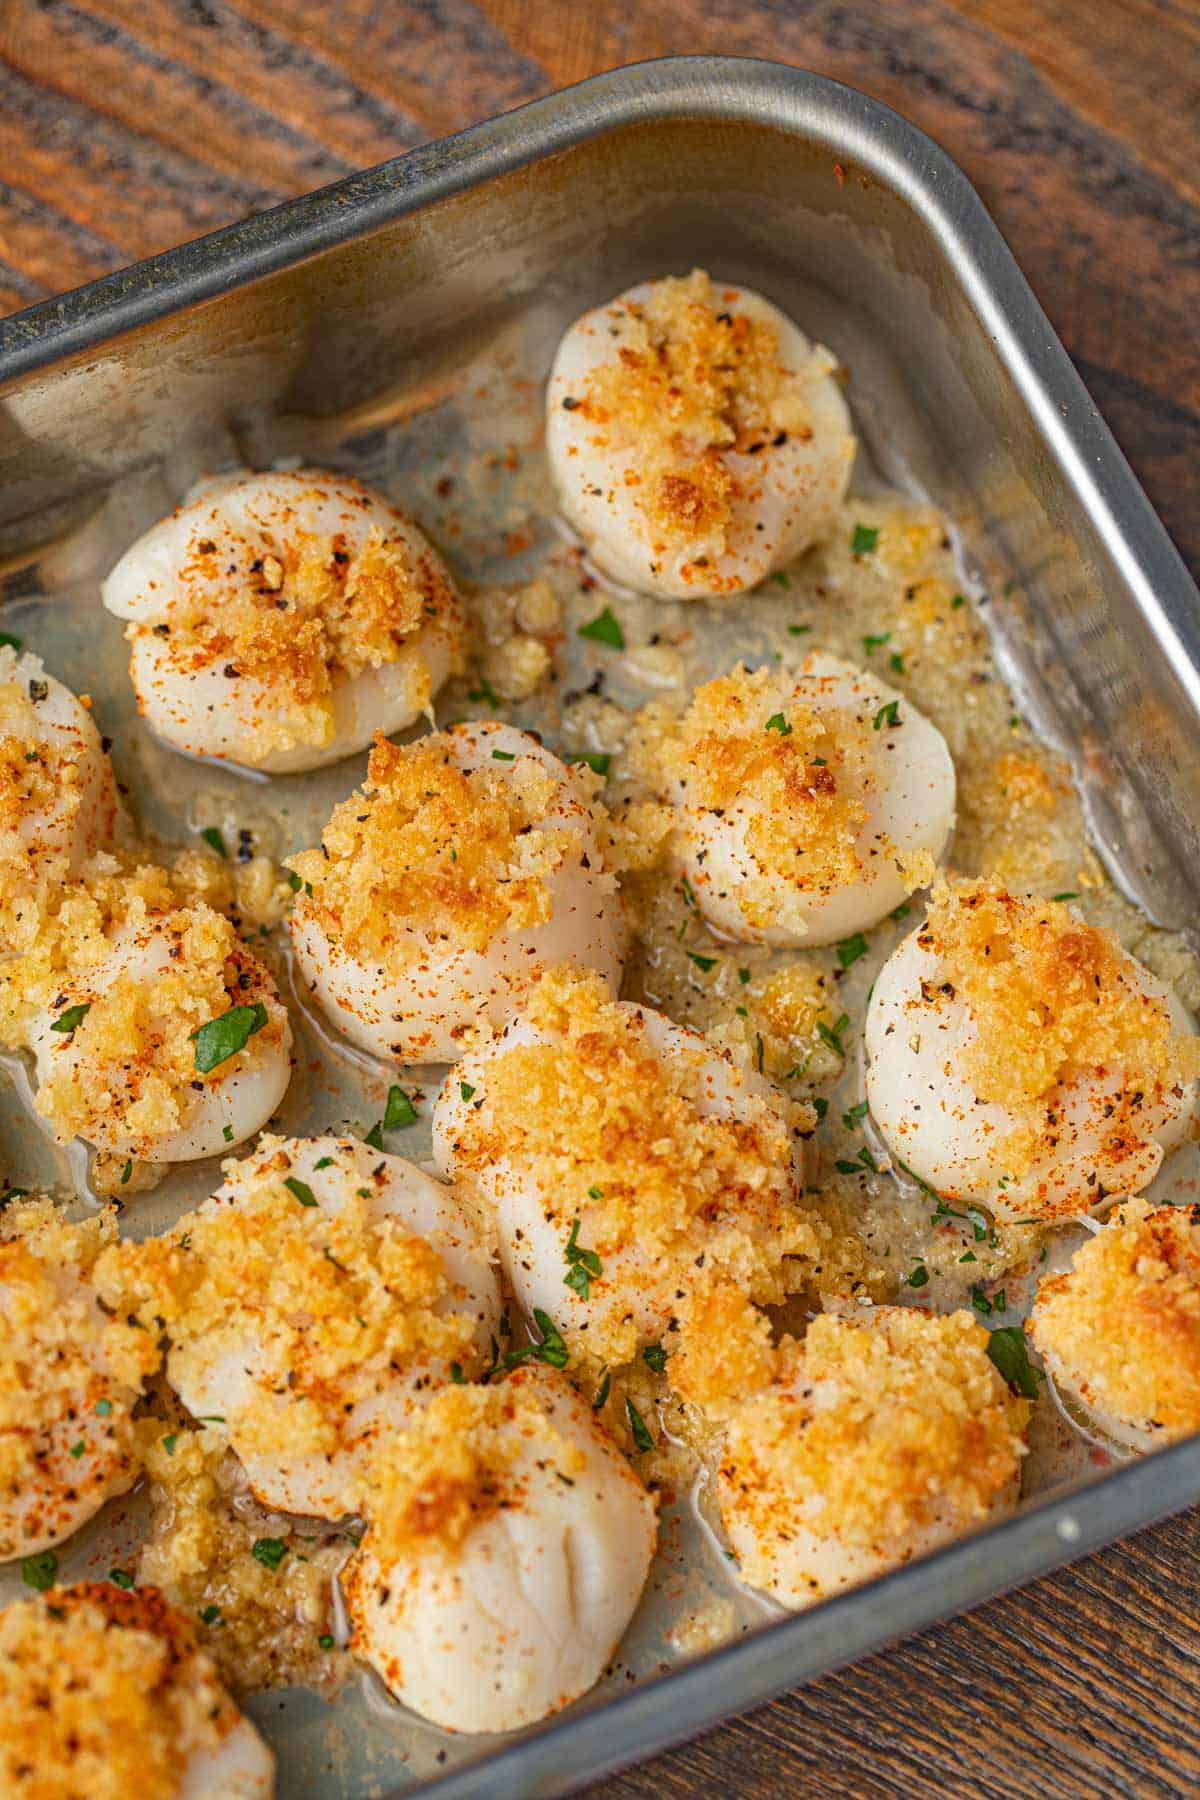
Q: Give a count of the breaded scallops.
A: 14